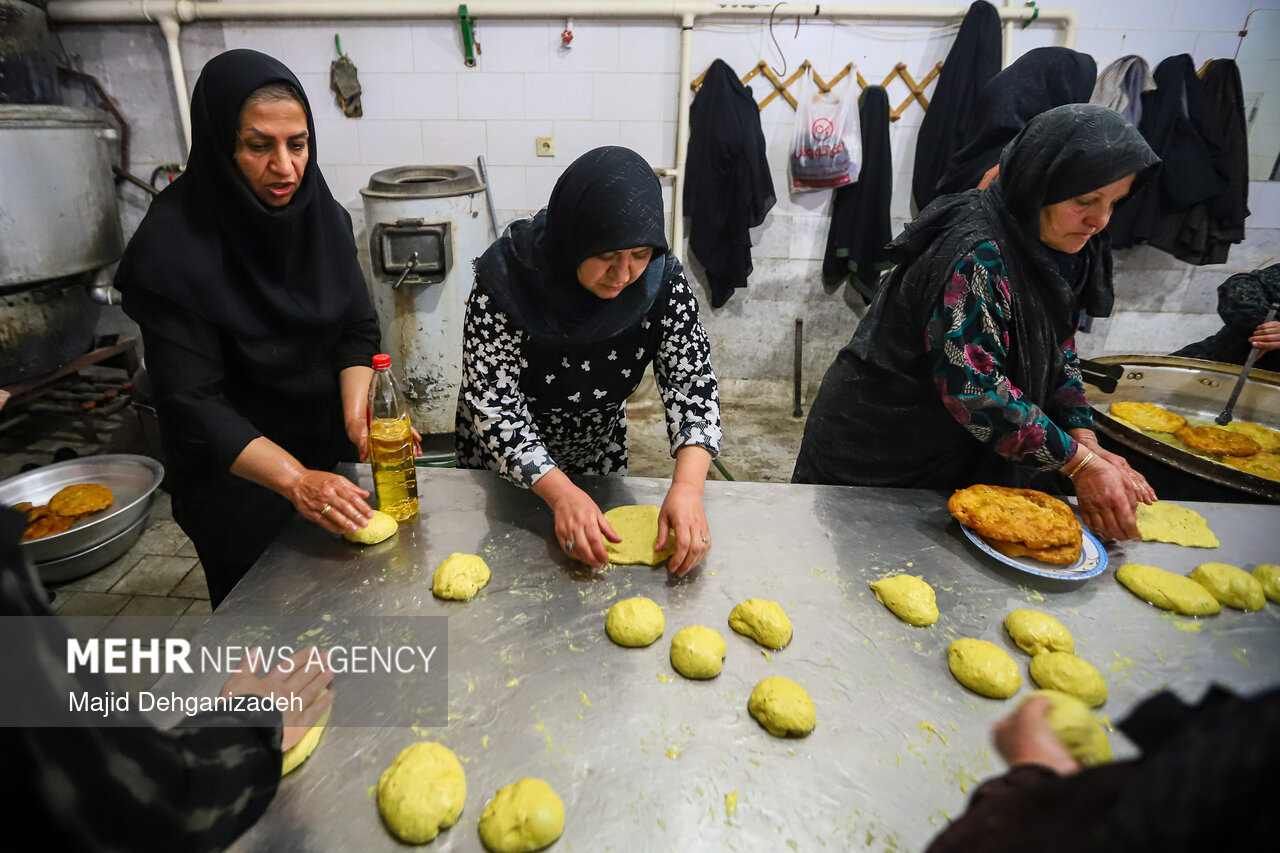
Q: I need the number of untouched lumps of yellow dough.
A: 14